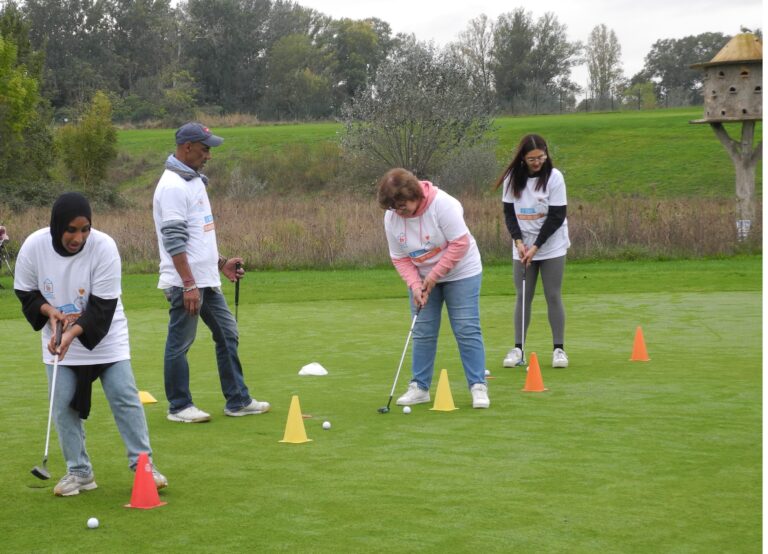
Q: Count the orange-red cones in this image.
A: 3